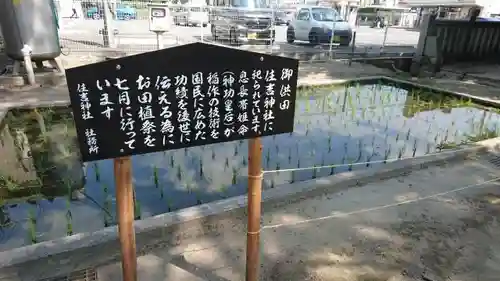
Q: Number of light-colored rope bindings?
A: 2